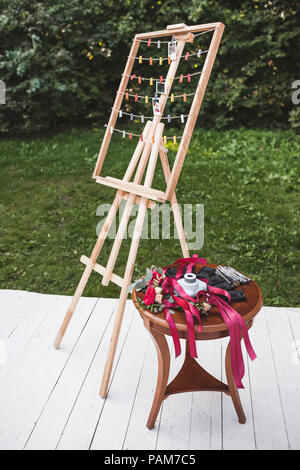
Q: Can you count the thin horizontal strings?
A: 6